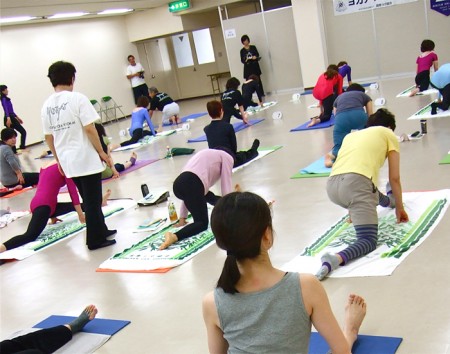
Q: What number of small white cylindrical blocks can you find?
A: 6